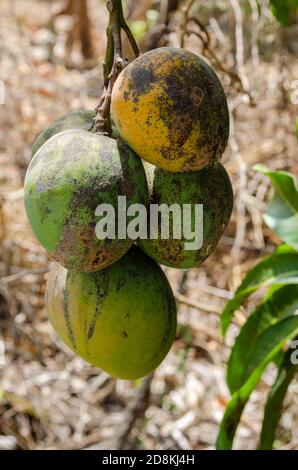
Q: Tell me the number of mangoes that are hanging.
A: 5